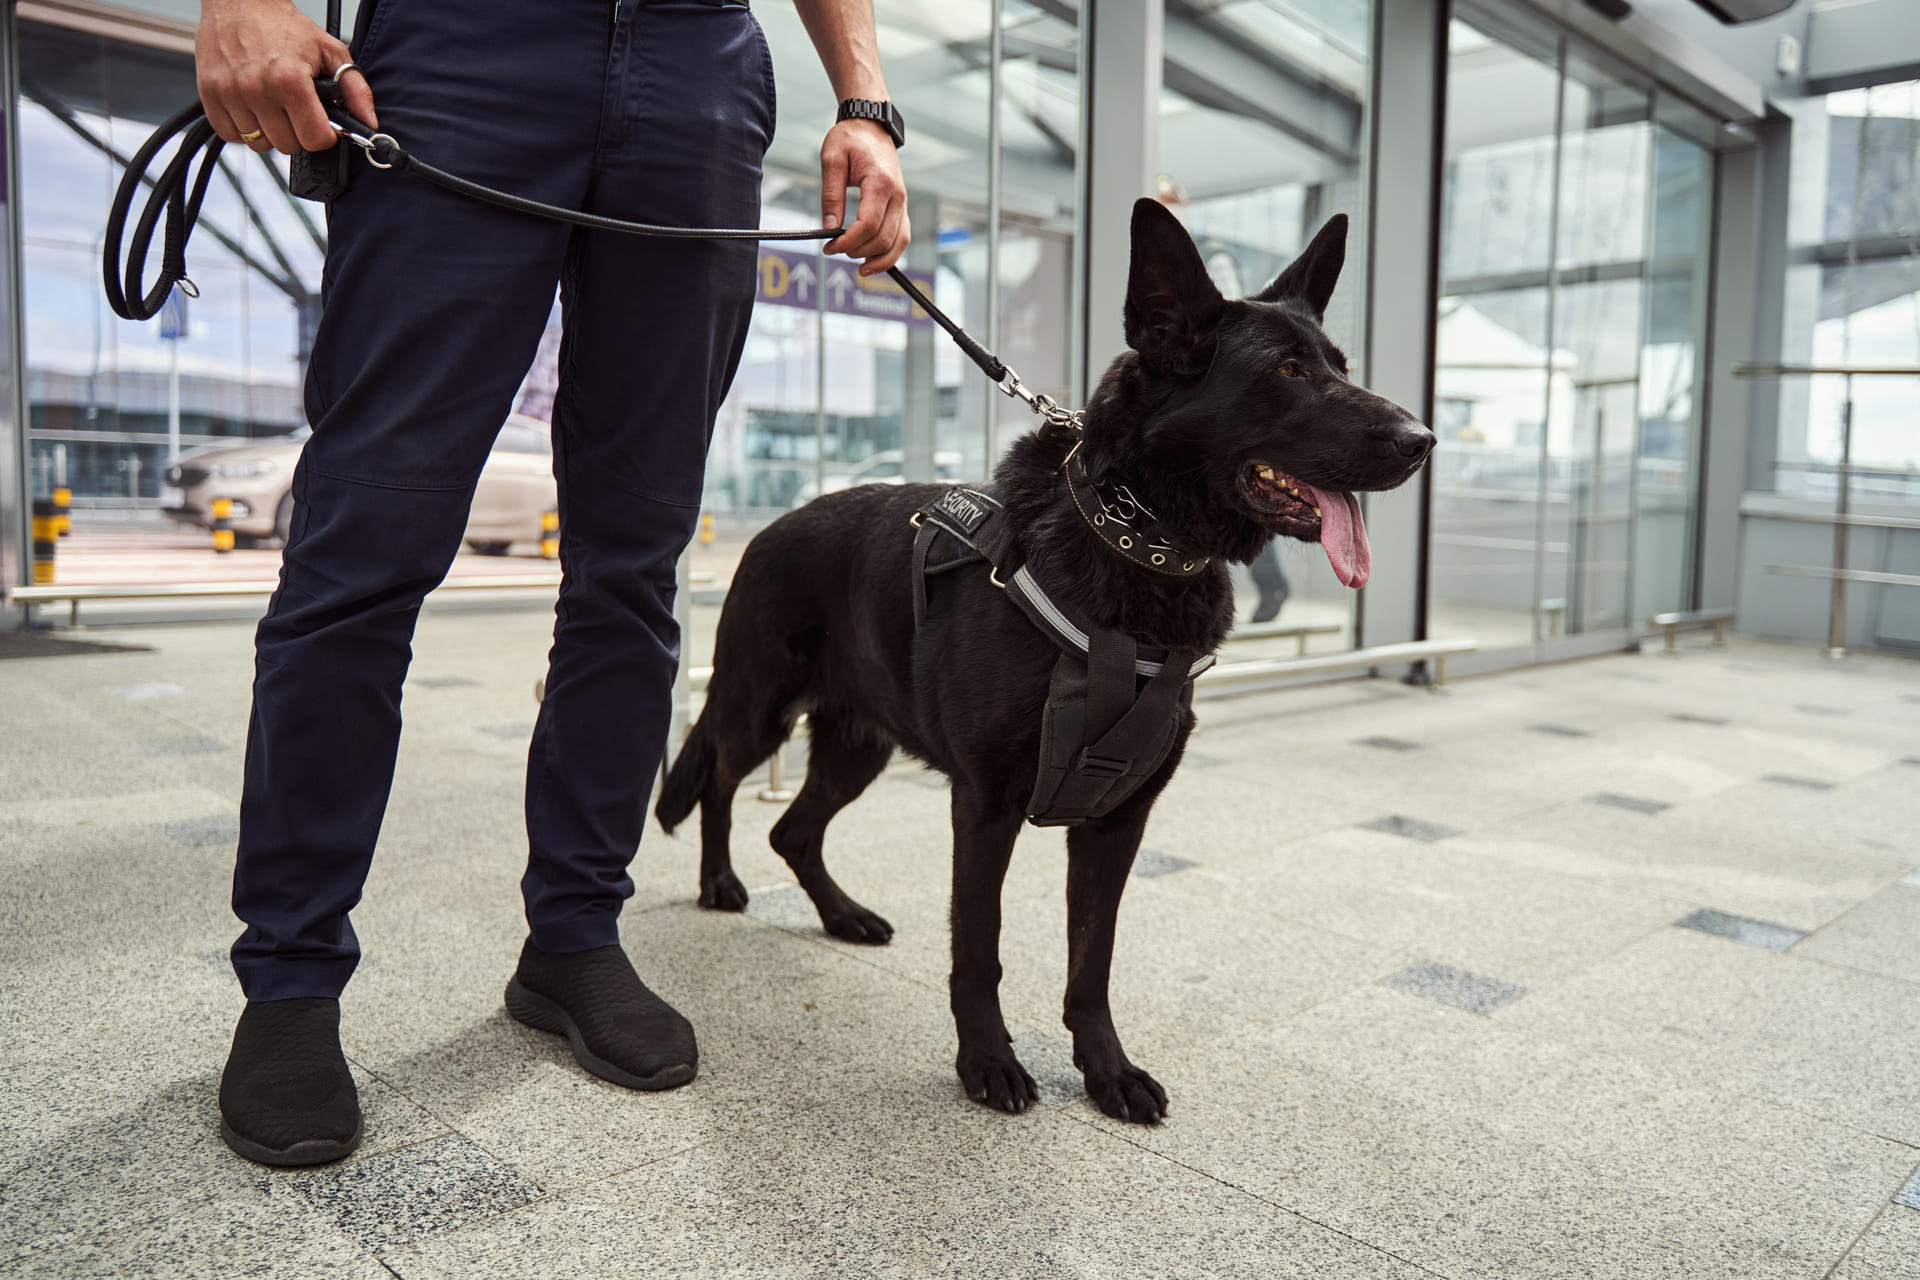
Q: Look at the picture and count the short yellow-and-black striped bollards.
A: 5